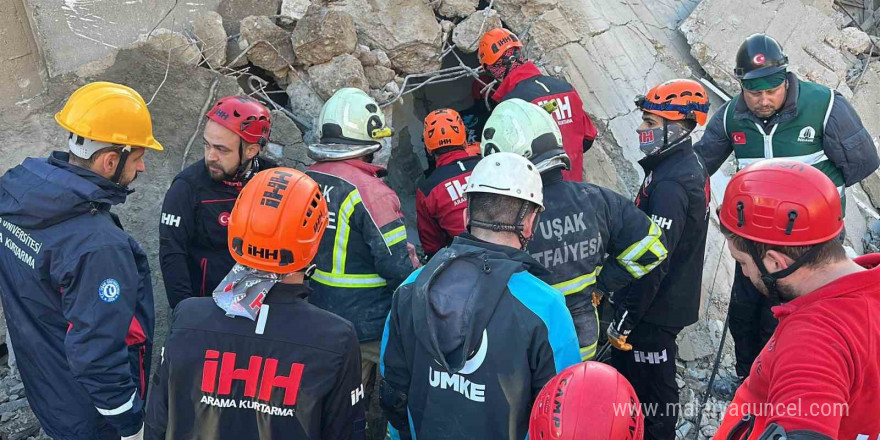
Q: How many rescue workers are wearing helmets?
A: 12